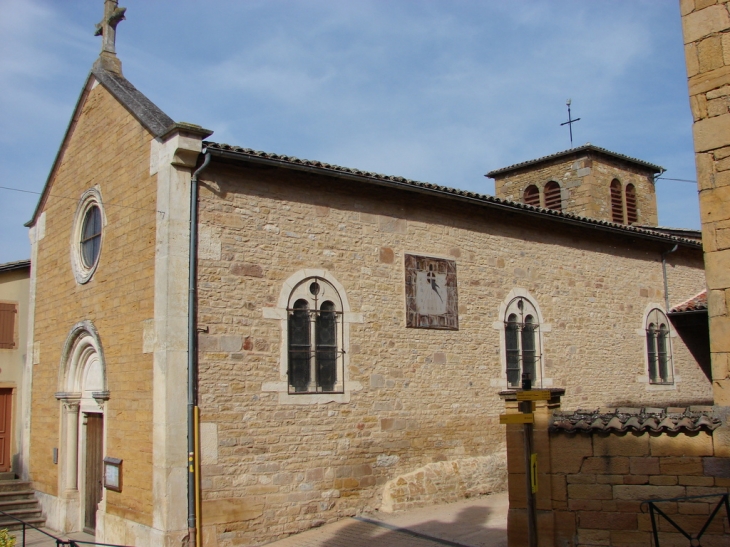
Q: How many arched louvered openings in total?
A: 4